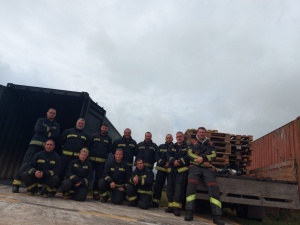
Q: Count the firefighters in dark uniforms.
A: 12